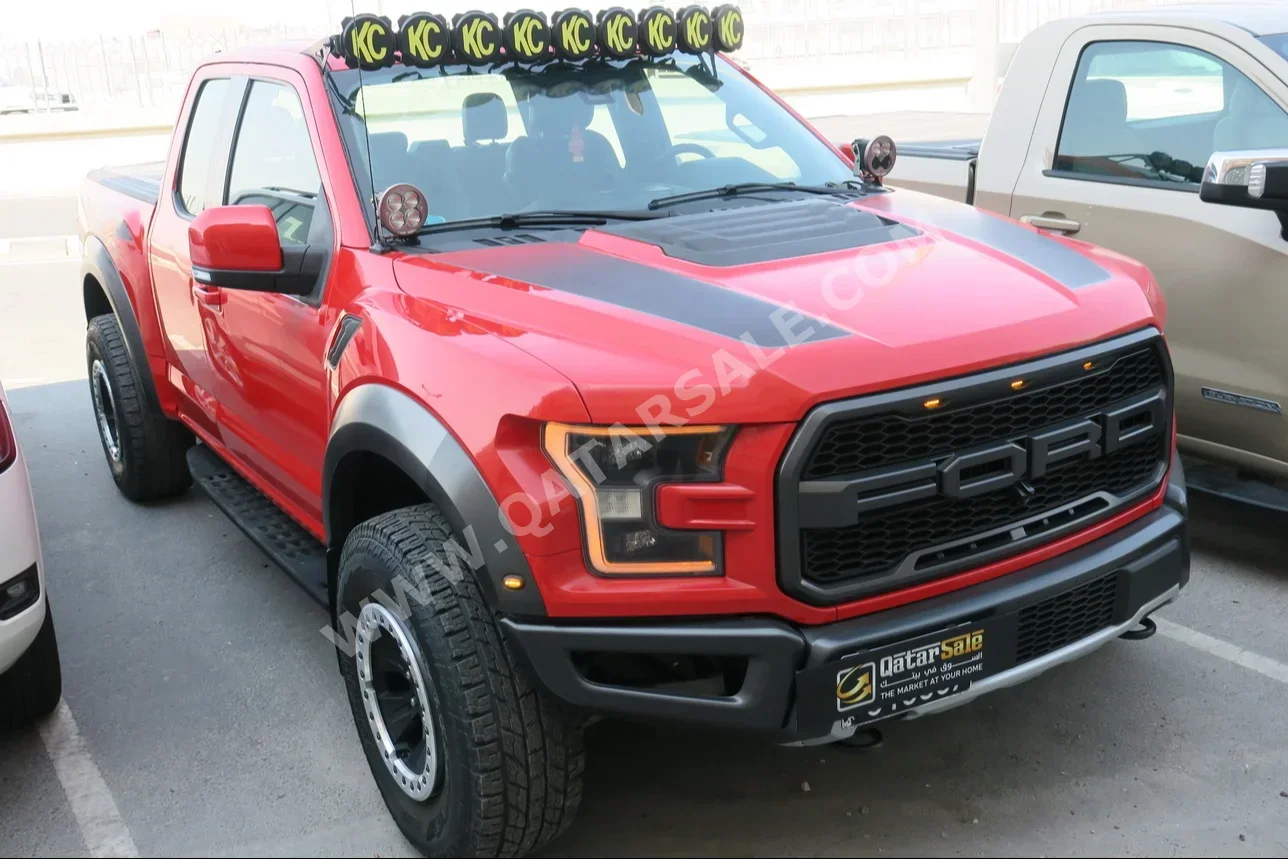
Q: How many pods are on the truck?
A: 11